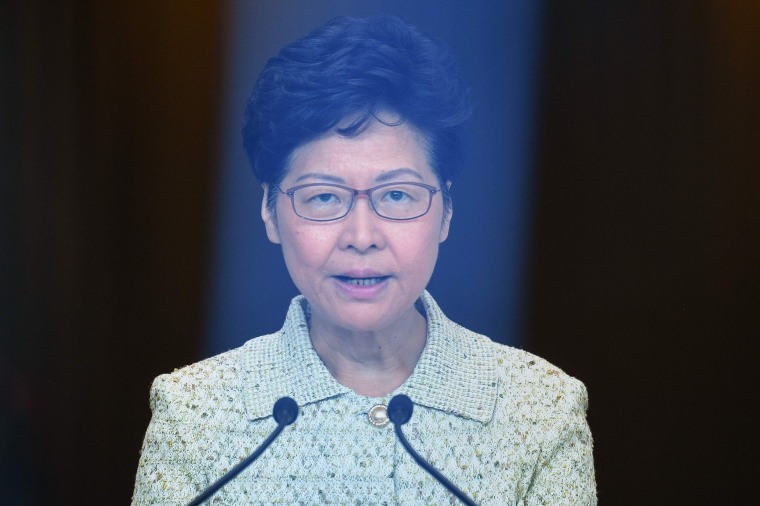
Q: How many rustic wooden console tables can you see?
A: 0